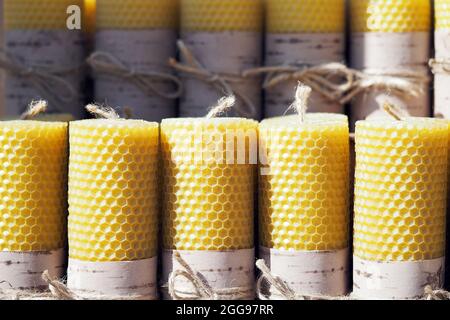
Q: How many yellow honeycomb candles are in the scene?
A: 11